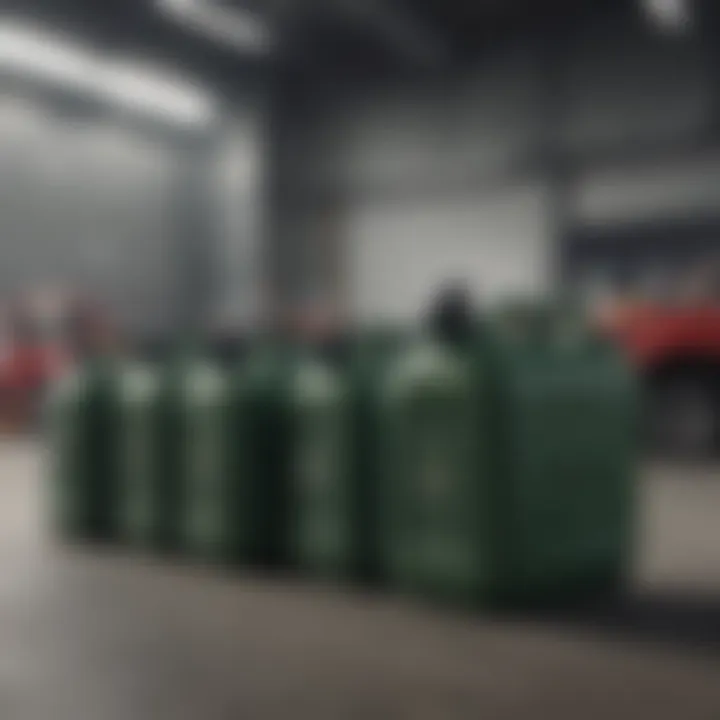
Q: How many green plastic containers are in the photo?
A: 5